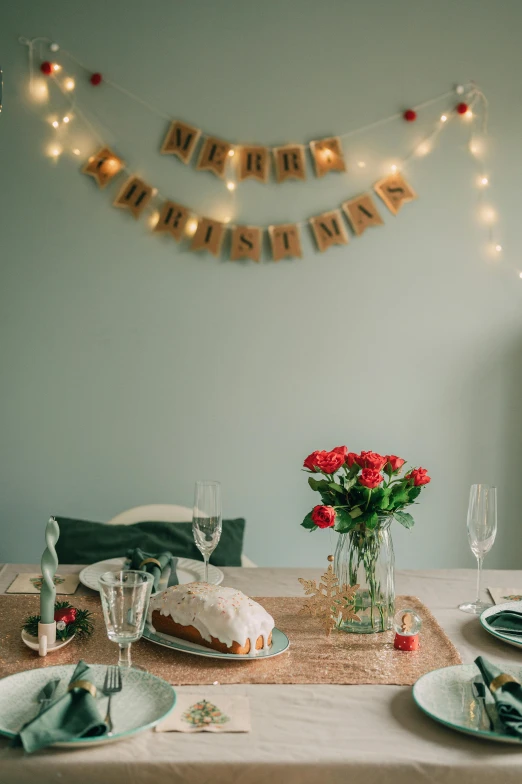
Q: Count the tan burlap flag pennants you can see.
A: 14